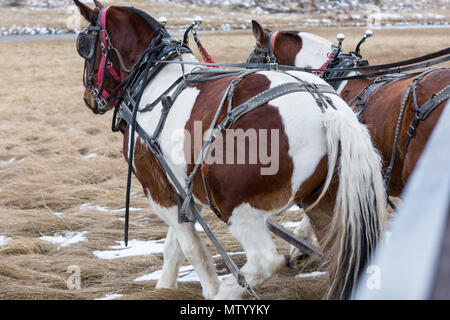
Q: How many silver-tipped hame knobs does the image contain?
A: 4